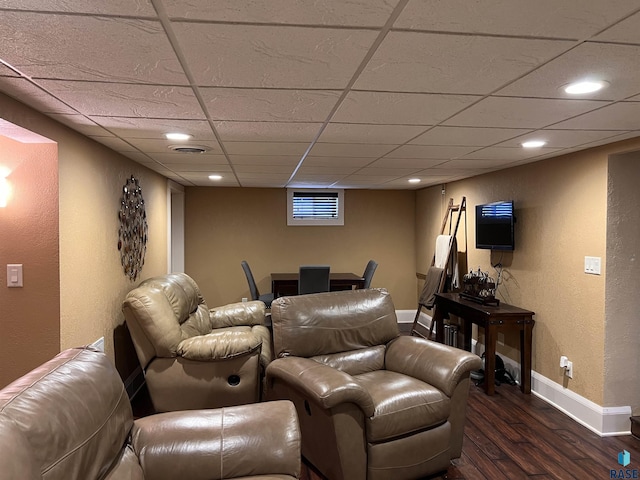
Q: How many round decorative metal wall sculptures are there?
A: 1